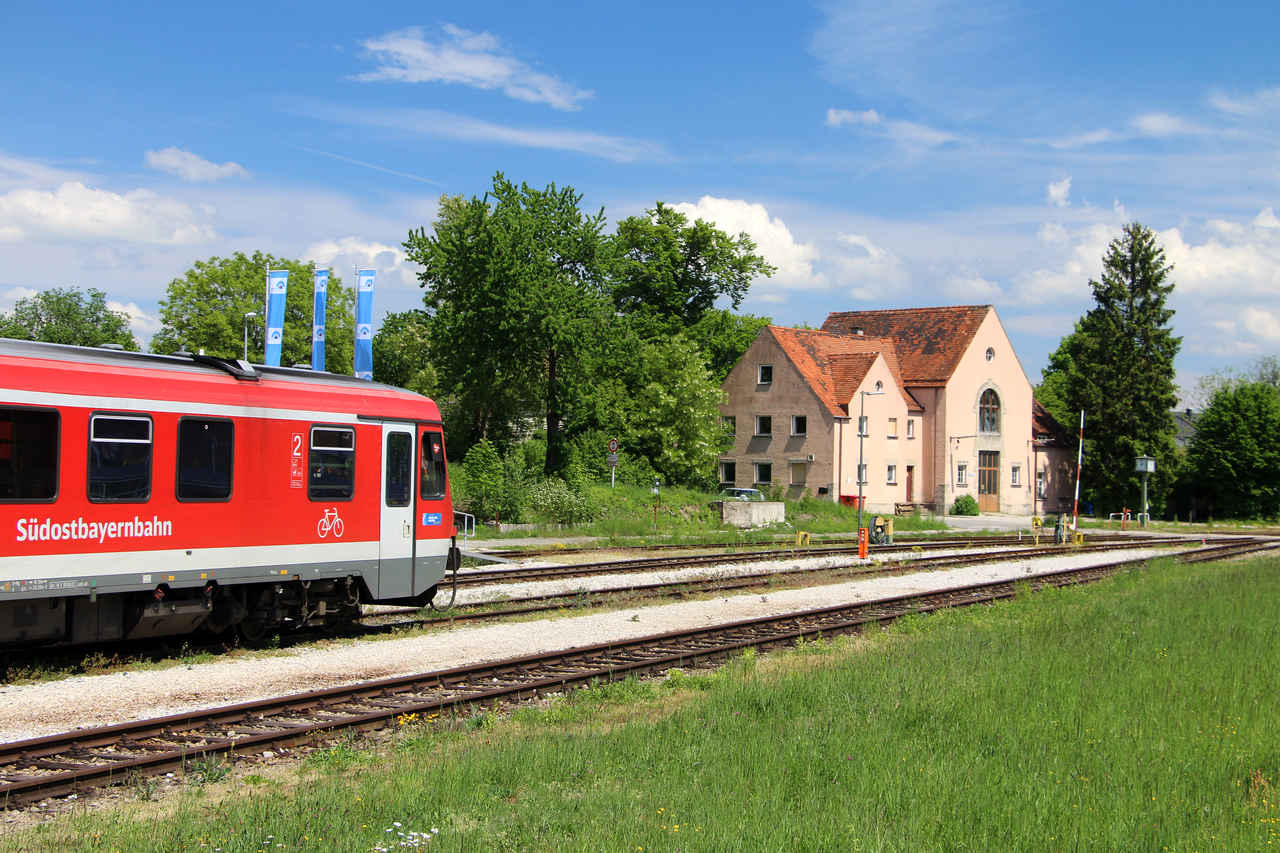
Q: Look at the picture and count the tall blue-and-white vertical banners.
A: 3